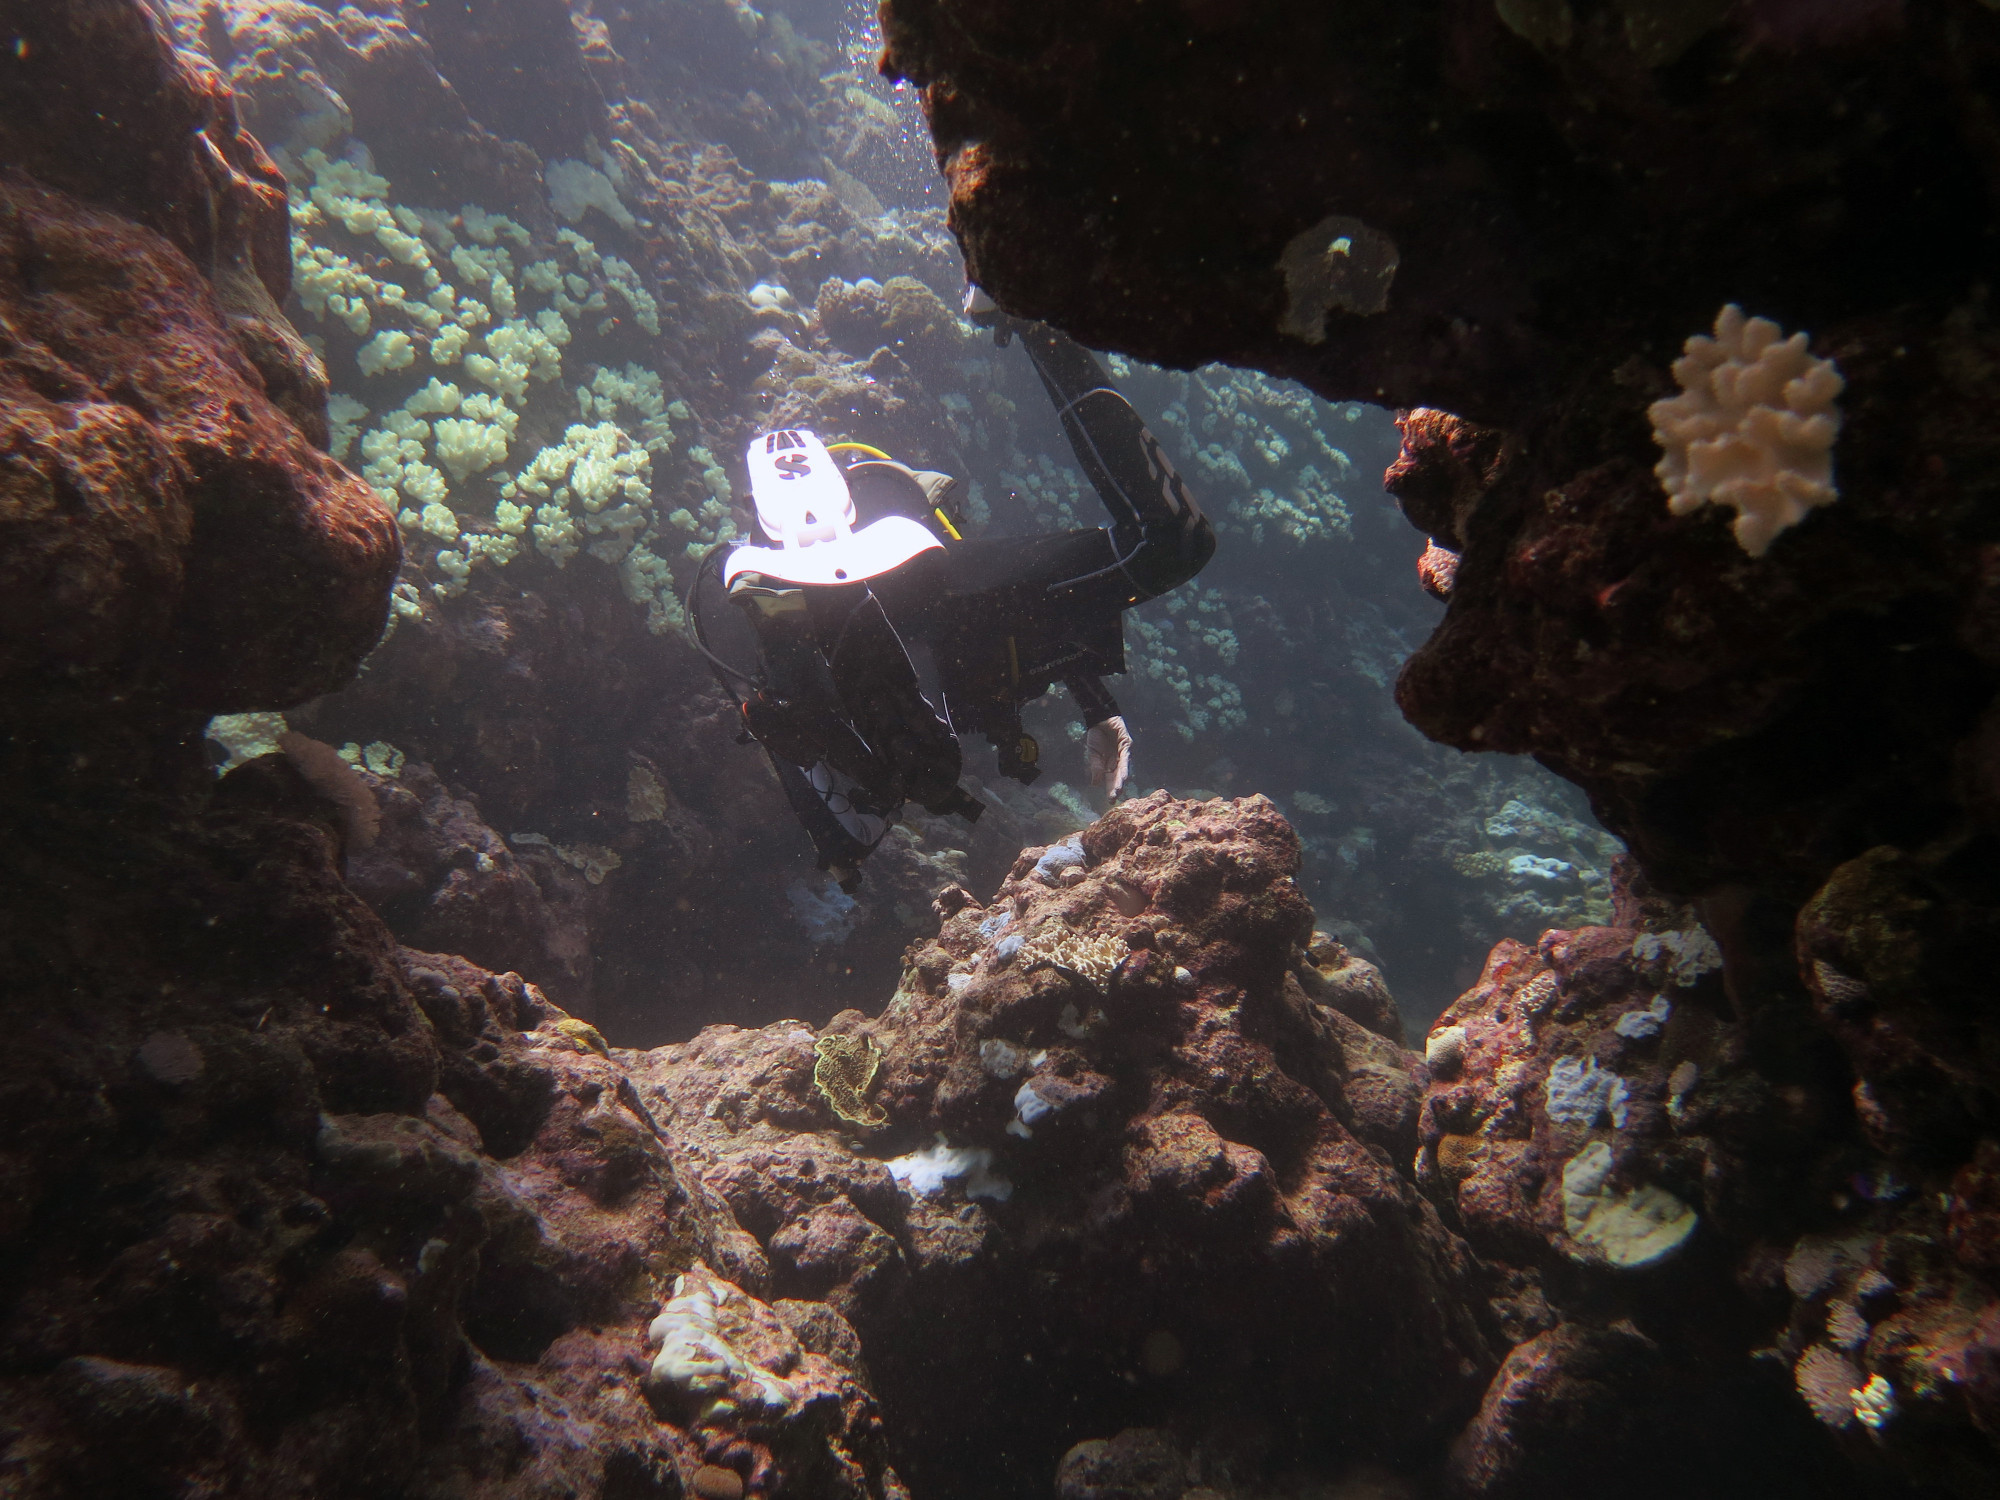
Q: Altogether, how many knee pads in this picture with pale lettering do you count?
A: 1